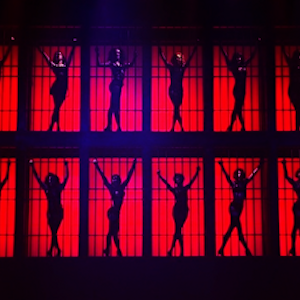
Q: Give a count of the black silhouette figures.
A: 12